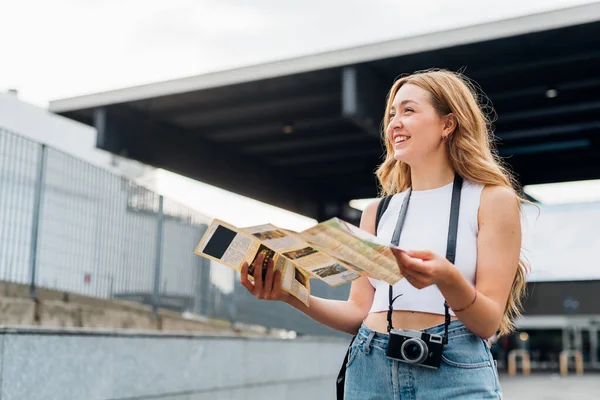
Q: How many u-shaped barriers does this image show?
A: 2